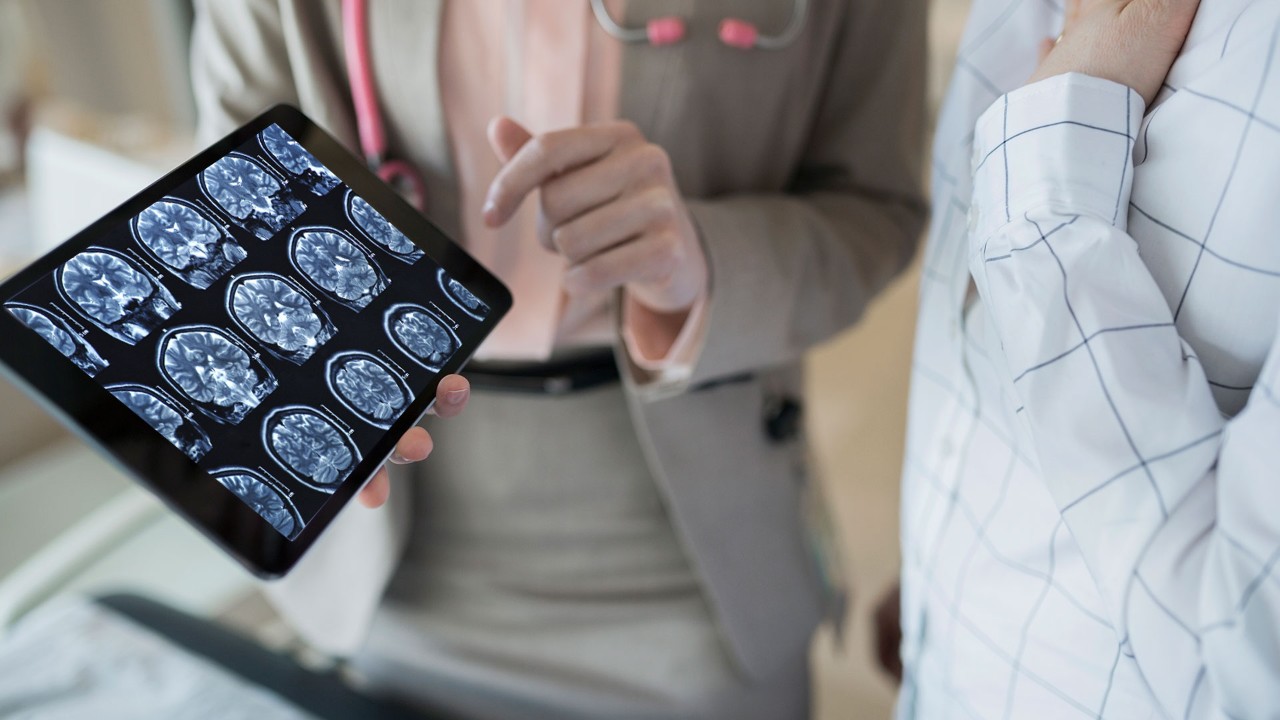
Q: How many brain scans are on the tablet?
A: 15